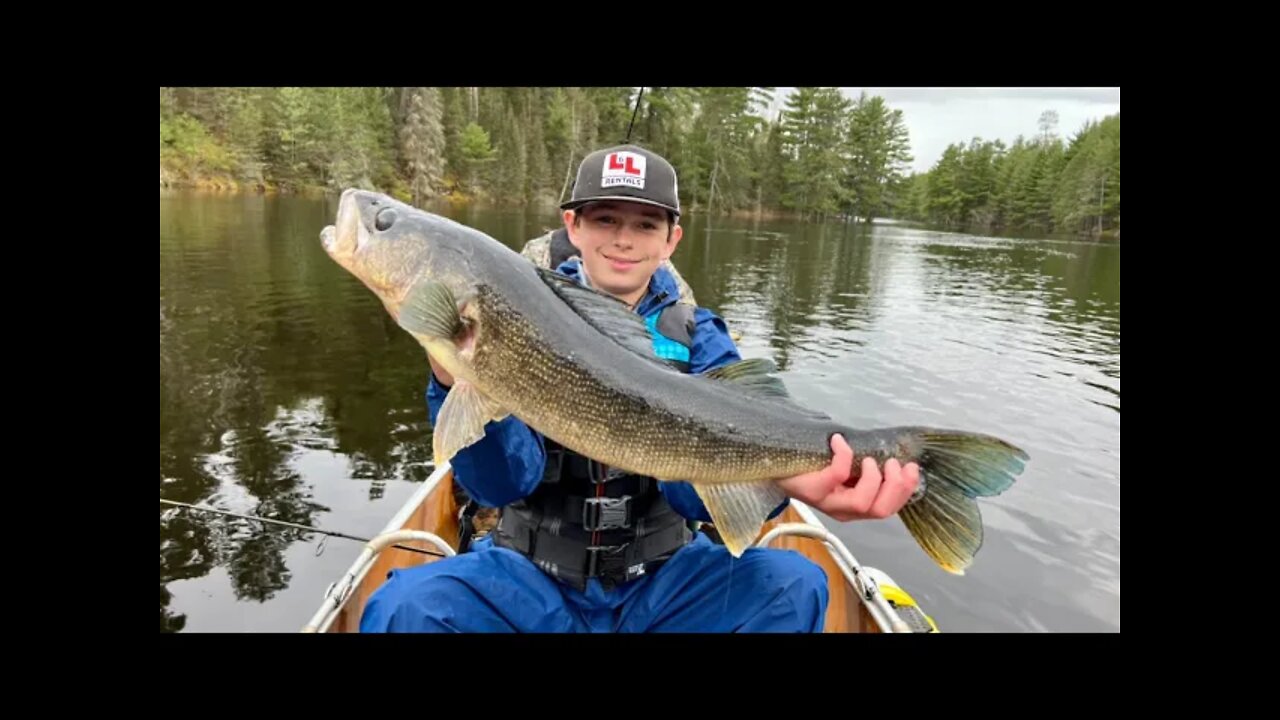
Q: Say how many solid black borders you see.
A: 4